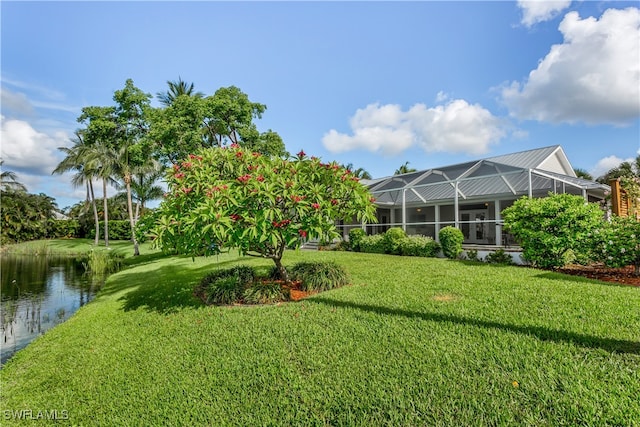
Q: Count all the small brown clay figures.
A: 0